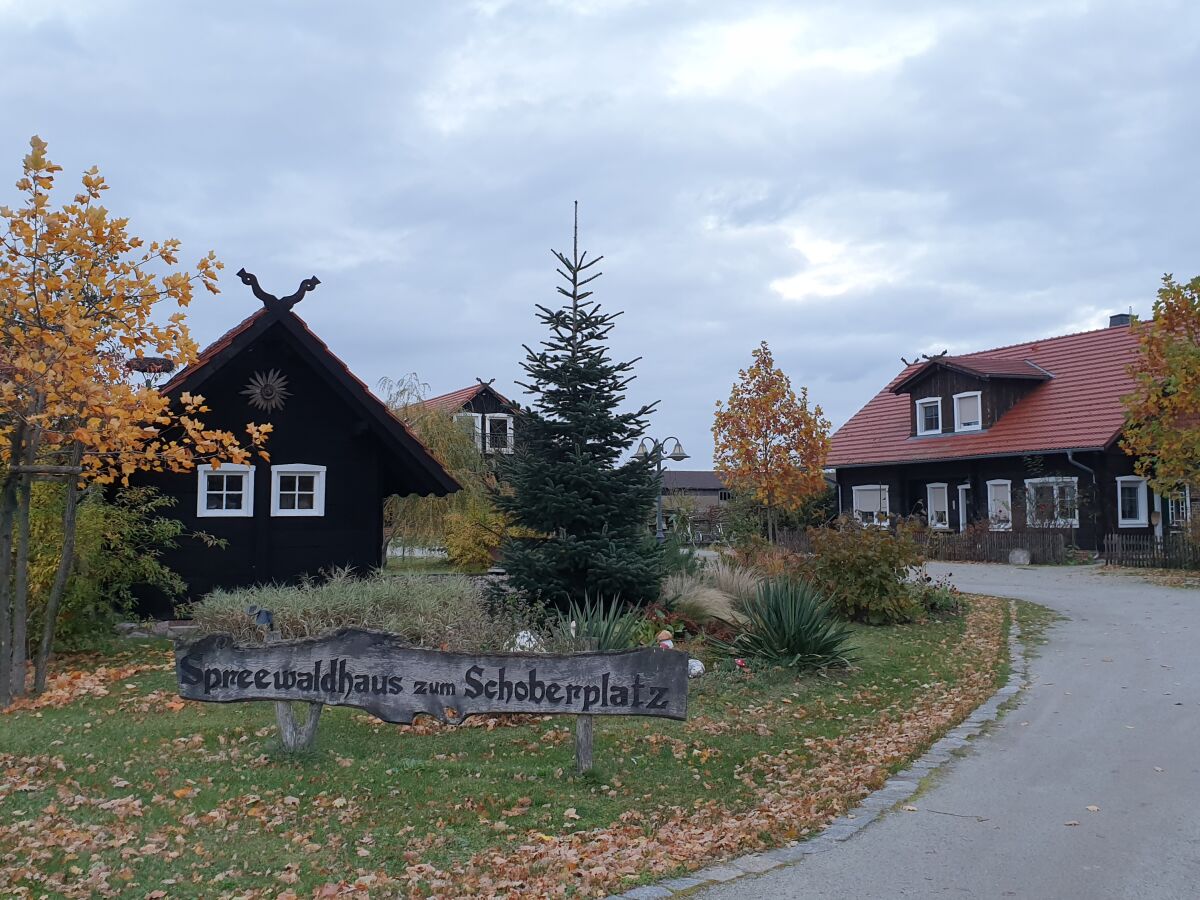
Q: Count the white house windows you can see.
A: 12